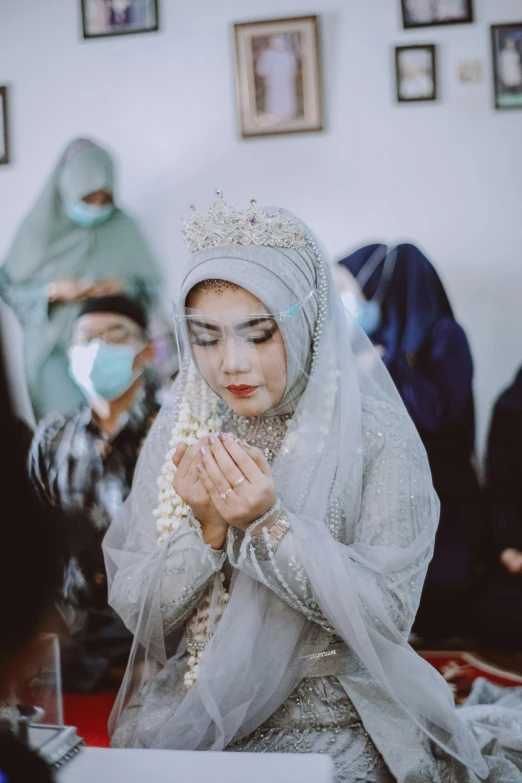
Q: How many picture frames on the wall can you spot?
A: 6